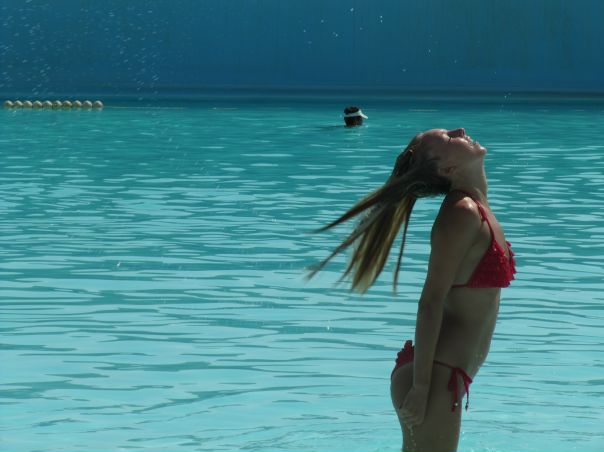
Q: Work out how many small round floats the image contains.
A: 10